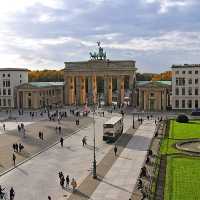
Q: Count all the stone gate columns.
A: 6